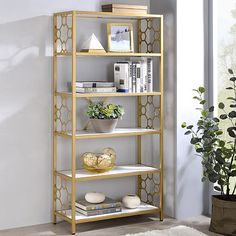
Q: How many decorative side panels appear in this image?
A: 6